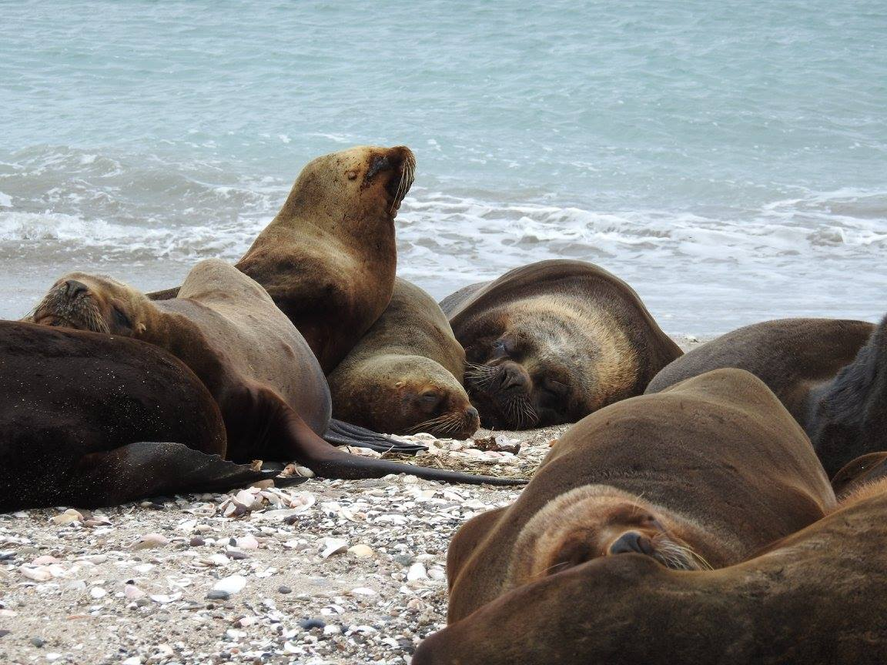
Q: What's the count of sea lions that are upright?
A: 1